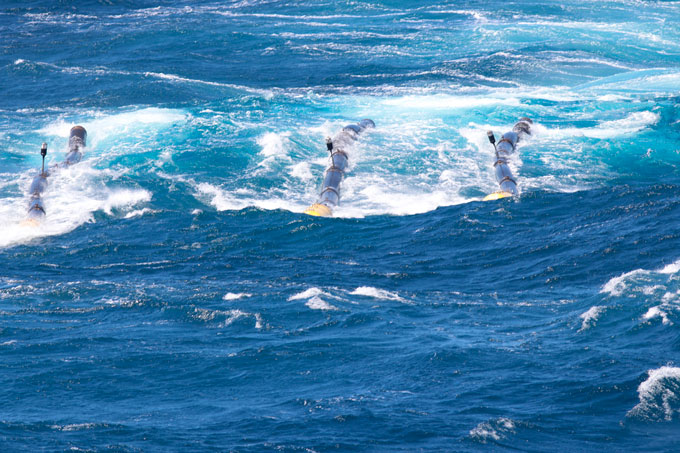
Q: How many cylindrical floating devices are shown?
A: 3